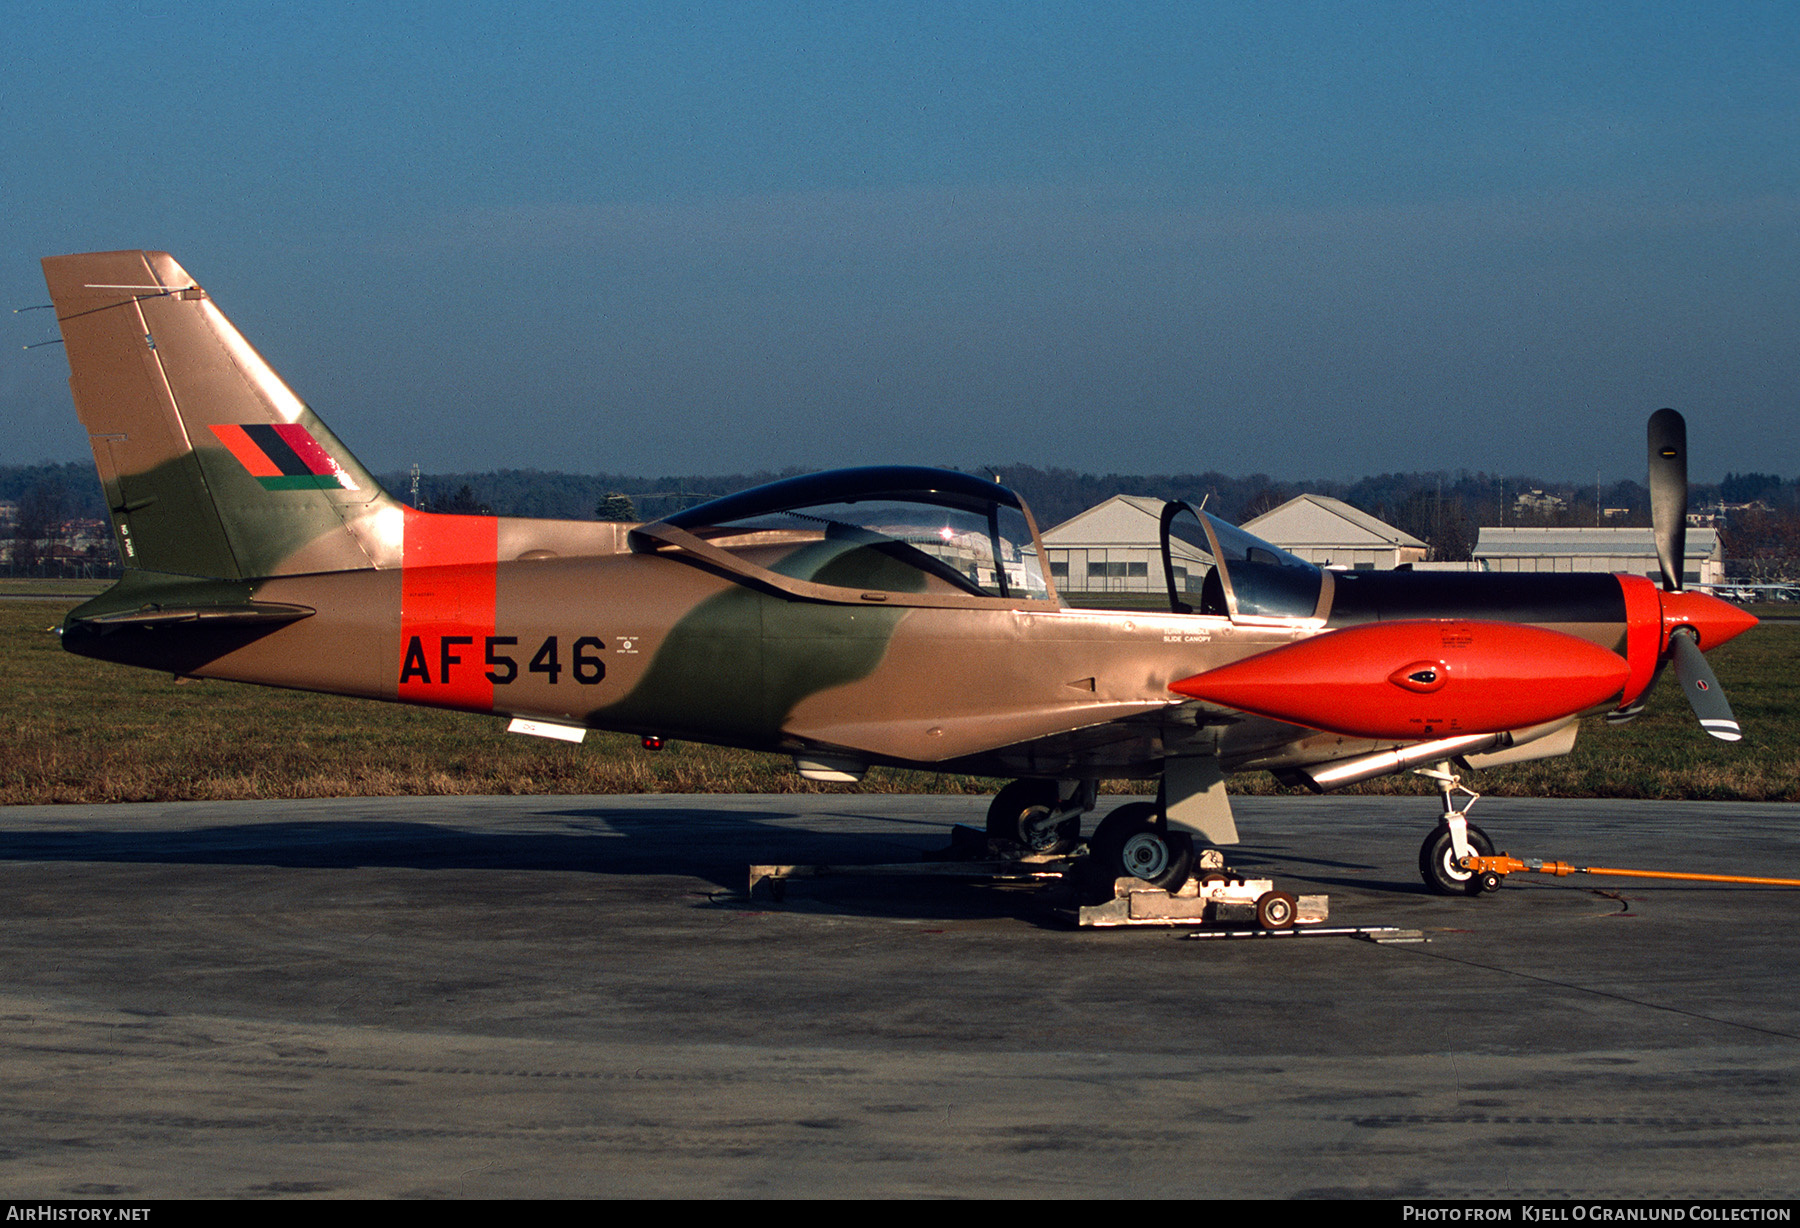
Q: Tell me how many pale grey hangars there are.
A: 3